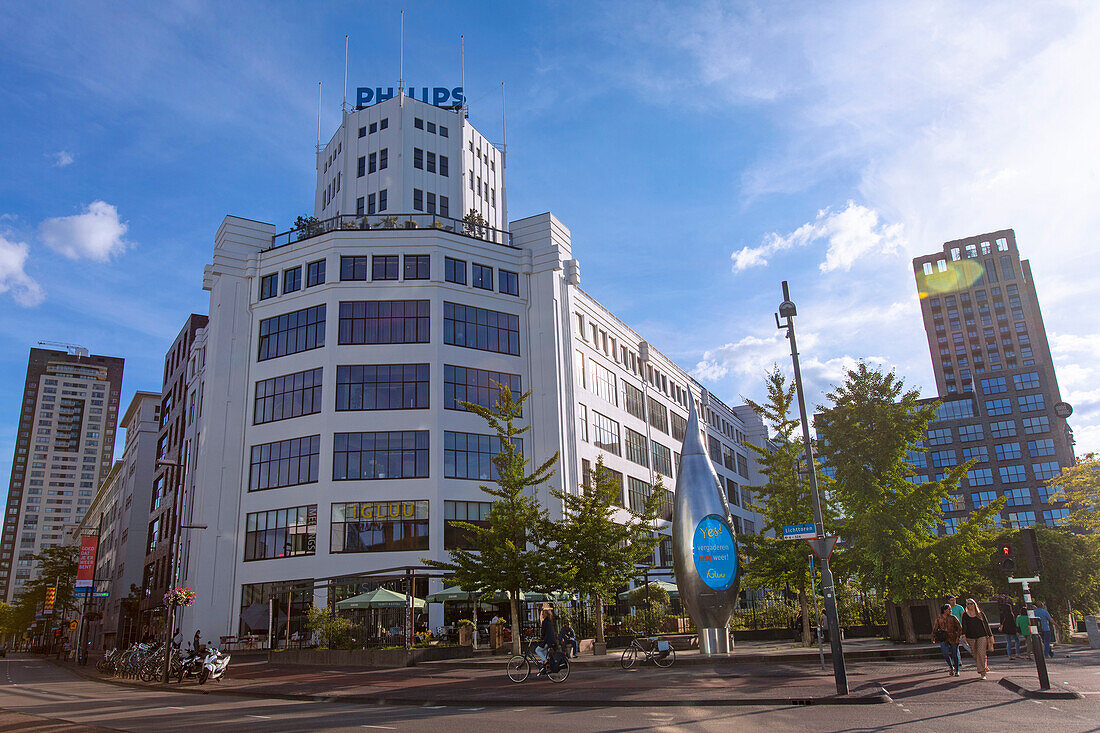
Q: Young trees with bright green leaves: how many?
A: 4